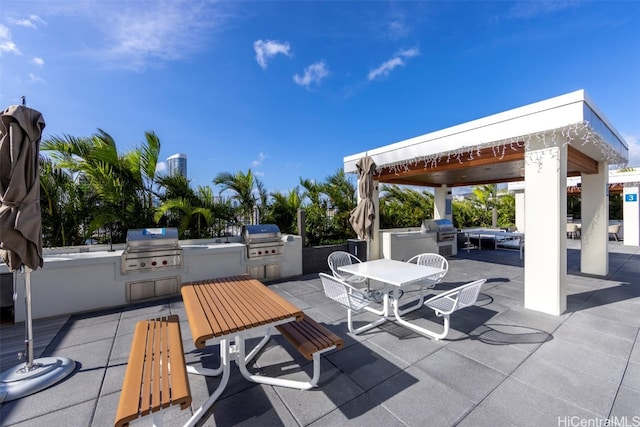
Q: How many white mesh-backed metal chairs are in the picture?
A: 4